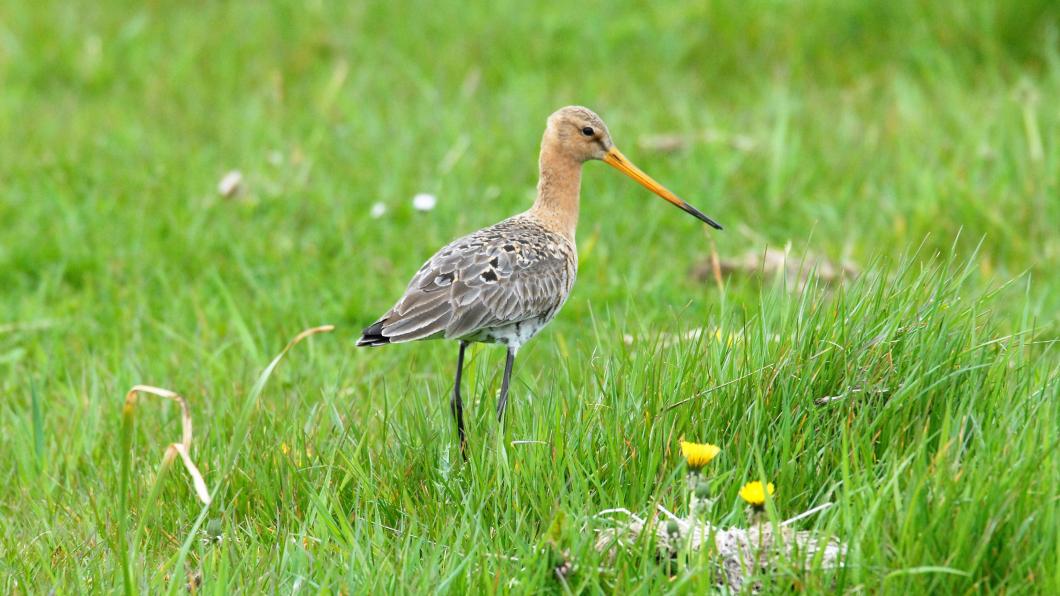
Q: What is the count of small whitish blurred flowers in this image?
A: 3